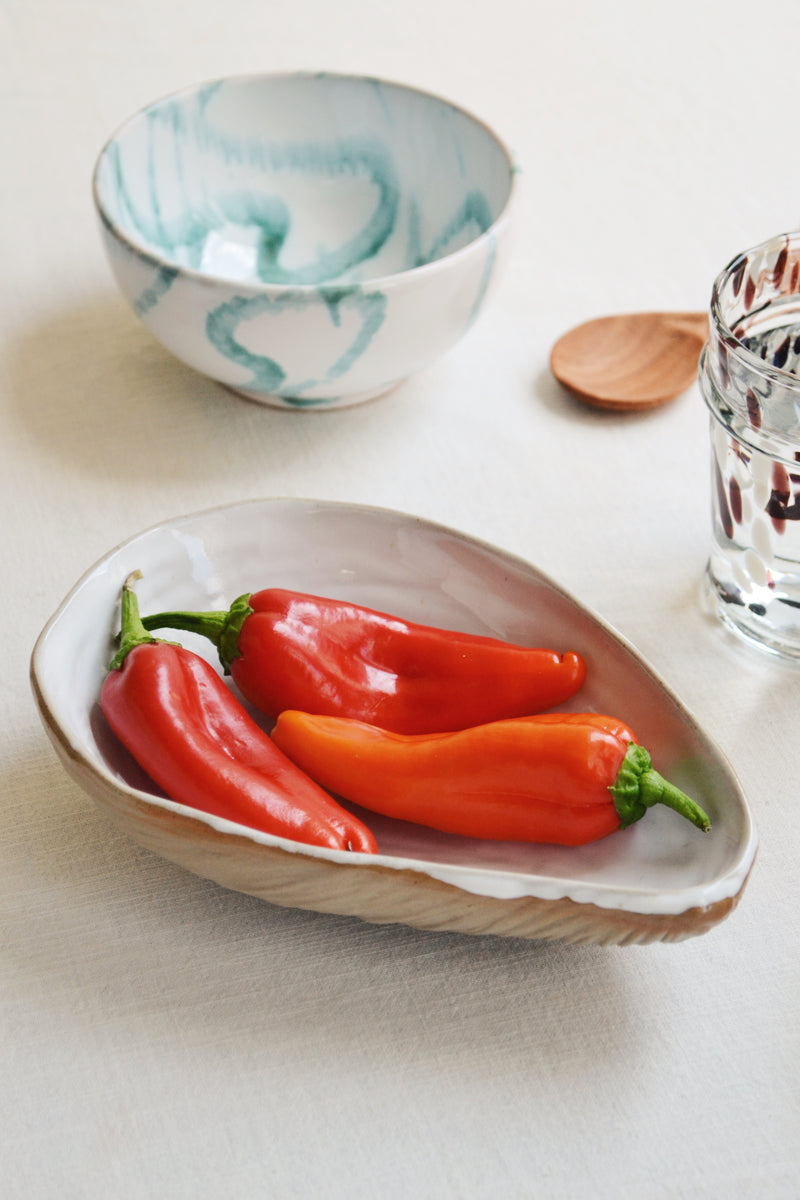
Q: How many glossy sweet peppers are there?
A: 3